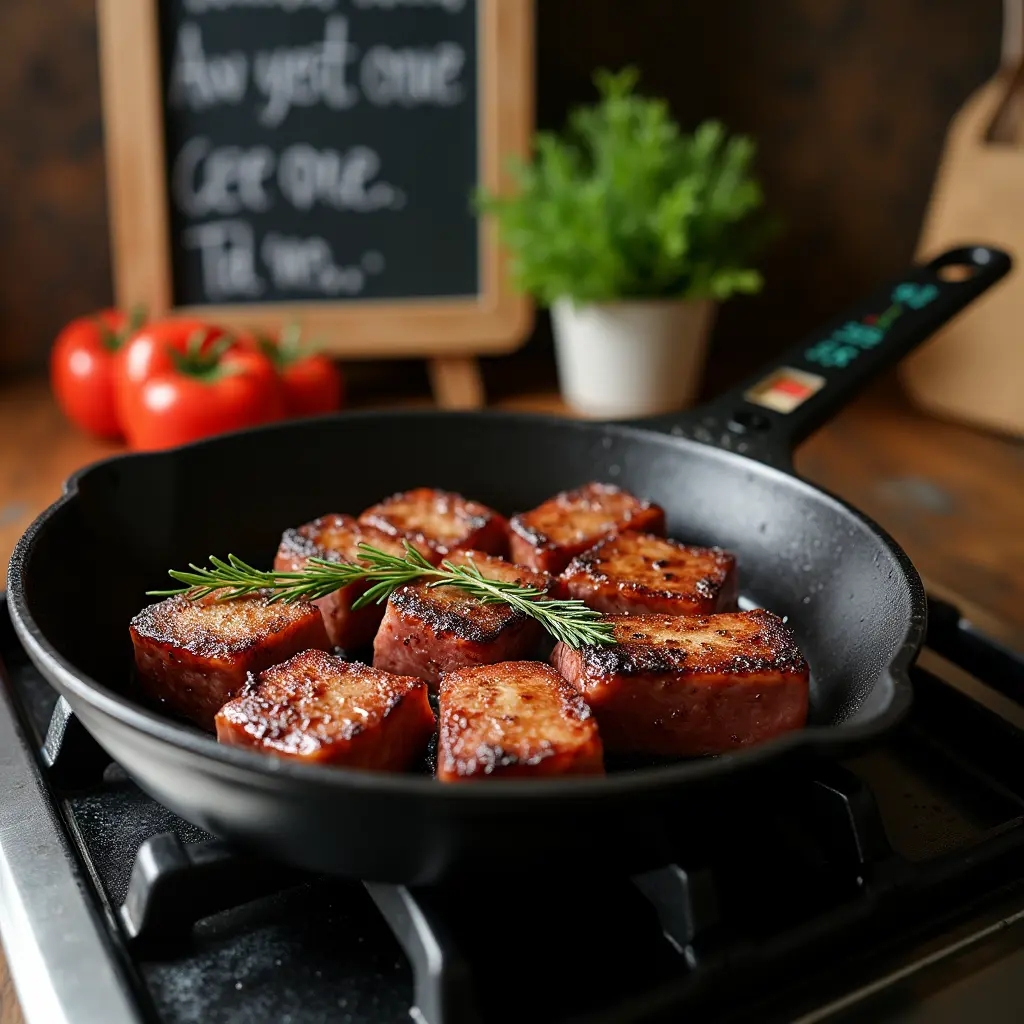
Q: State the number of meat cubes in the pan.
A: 9